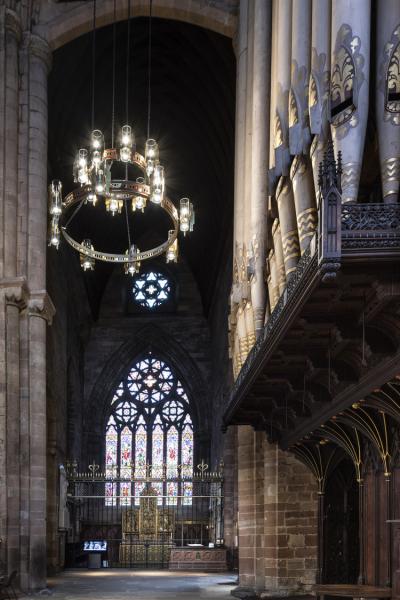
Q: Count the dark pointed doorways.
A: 1